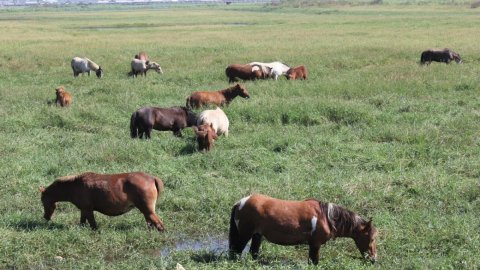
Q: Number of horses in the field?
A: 14